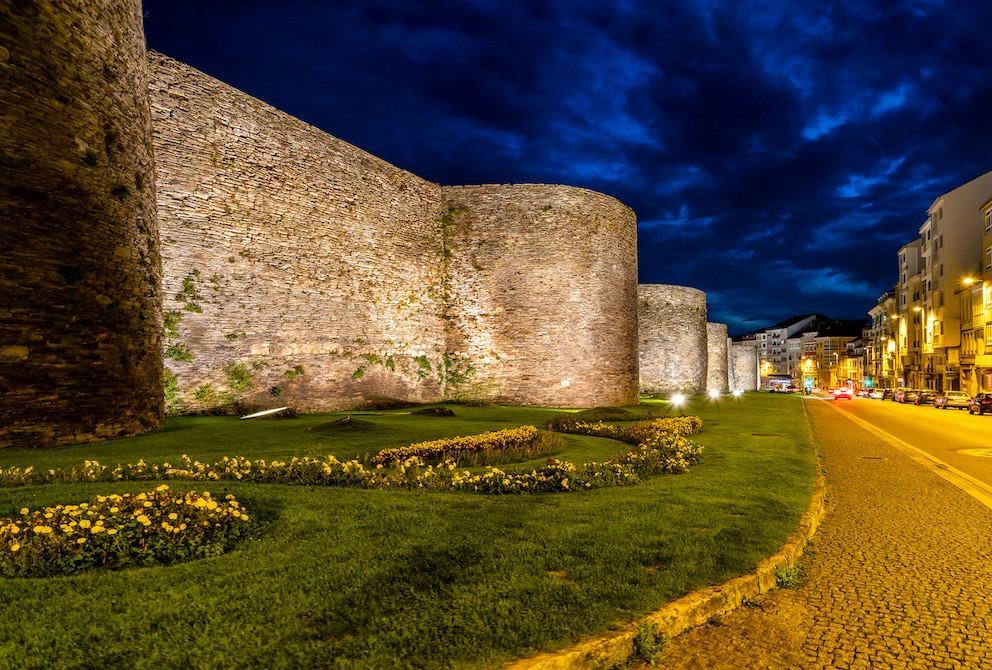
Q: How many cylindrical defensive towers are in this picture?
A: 5